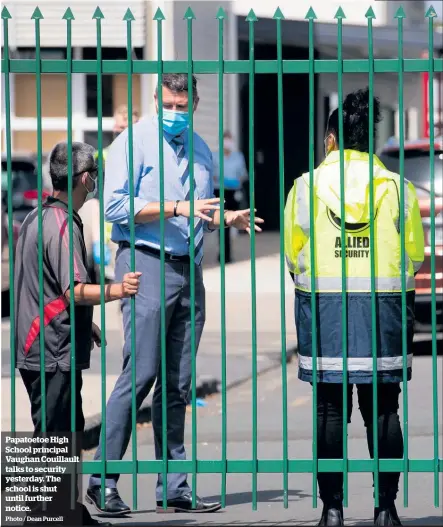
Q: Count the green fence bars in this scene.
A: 15